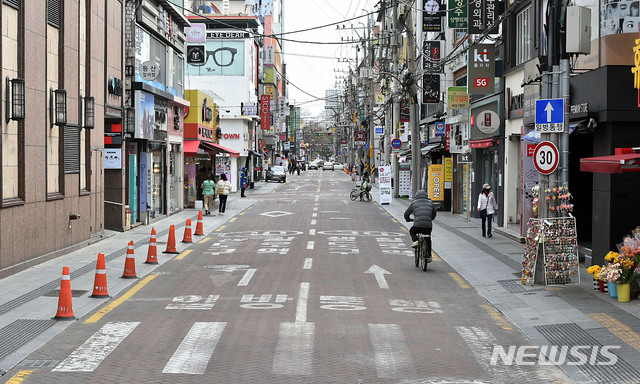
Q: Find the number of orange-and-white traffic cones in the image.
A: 7